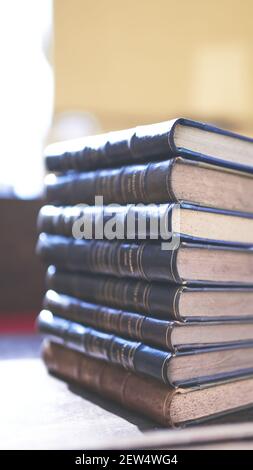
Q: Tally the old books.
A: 8